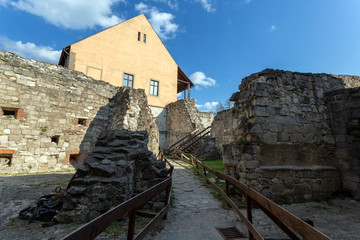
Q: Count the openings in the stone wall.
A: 5